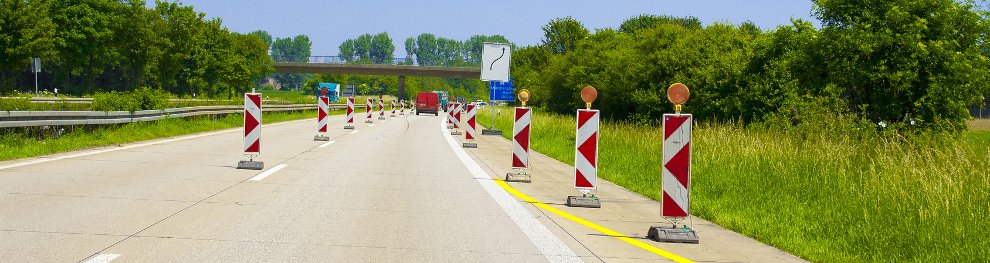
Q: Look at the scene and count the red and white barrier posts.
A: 14